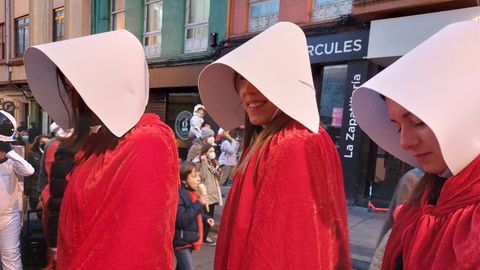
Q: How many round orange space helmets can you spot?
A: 0